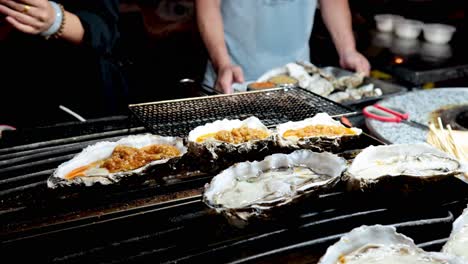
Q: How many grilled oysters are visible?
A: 7